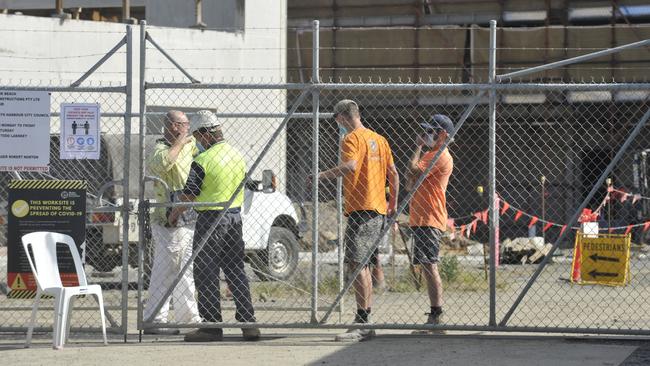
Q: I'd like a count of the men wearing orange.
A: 2